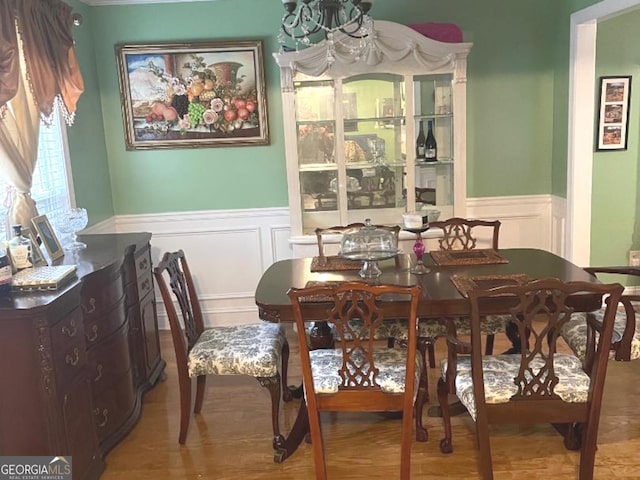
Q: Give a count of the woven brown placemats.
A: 4